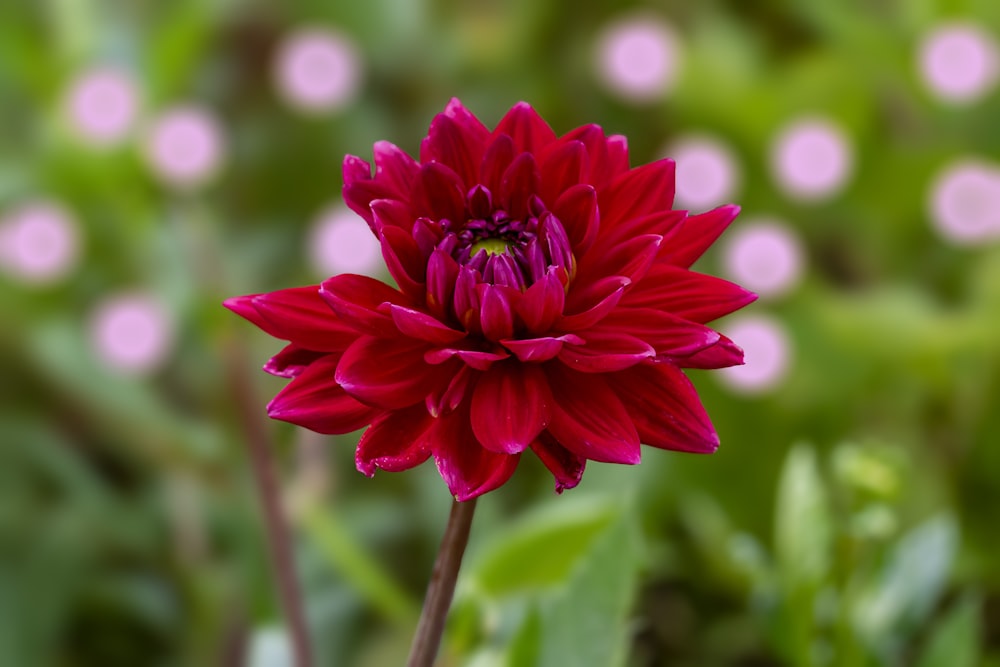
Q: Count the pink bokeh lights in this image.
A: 13